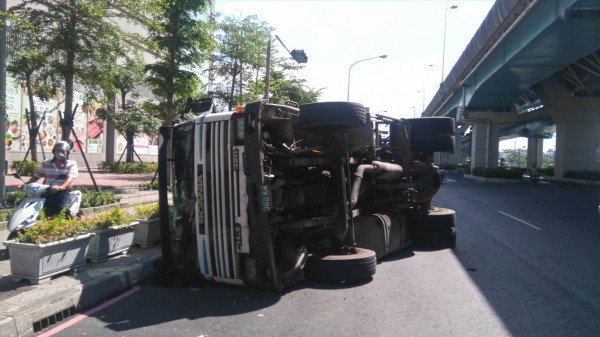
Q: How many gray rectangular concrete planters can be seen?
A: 3